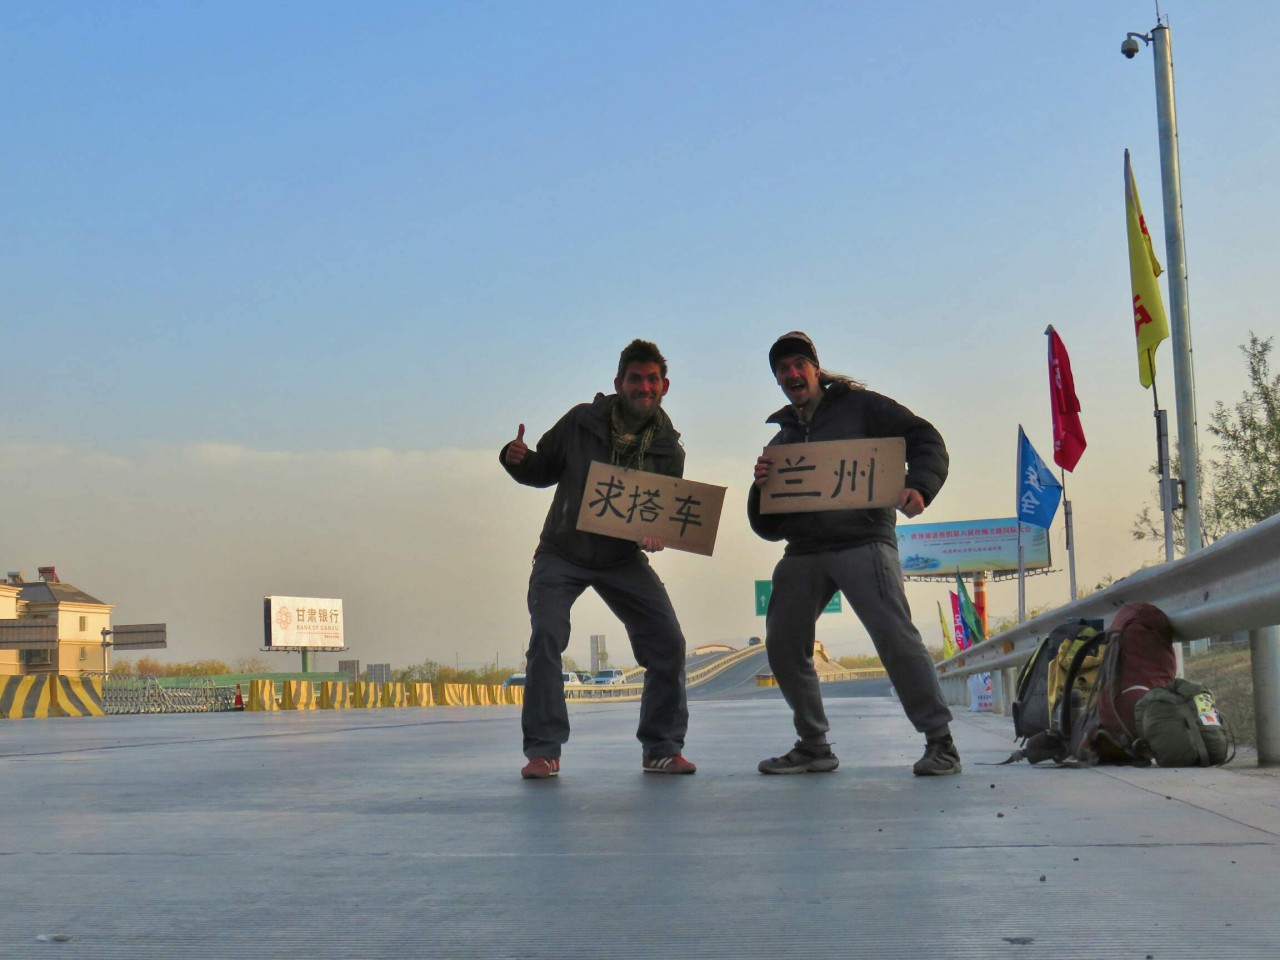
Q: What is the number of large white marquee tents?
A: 0